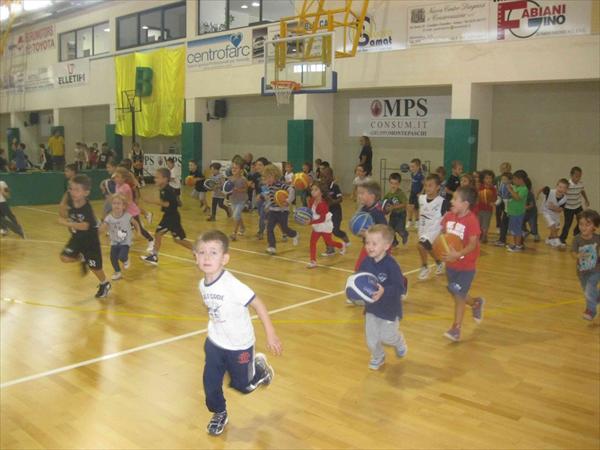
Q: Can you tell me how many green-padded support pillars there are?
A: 6